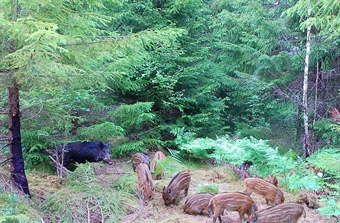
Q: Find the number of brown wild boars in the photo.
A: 9